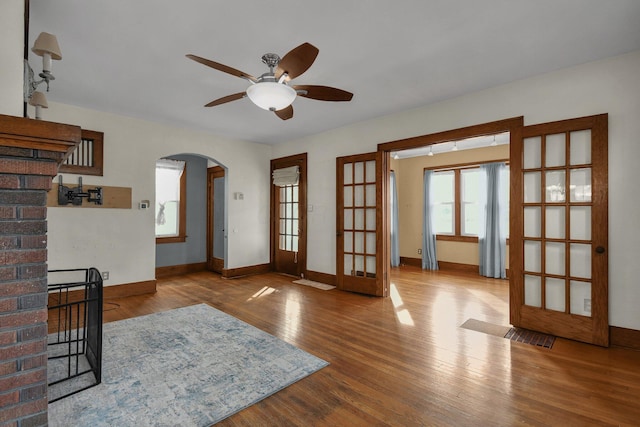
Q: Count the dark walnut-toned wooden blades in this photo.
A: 5